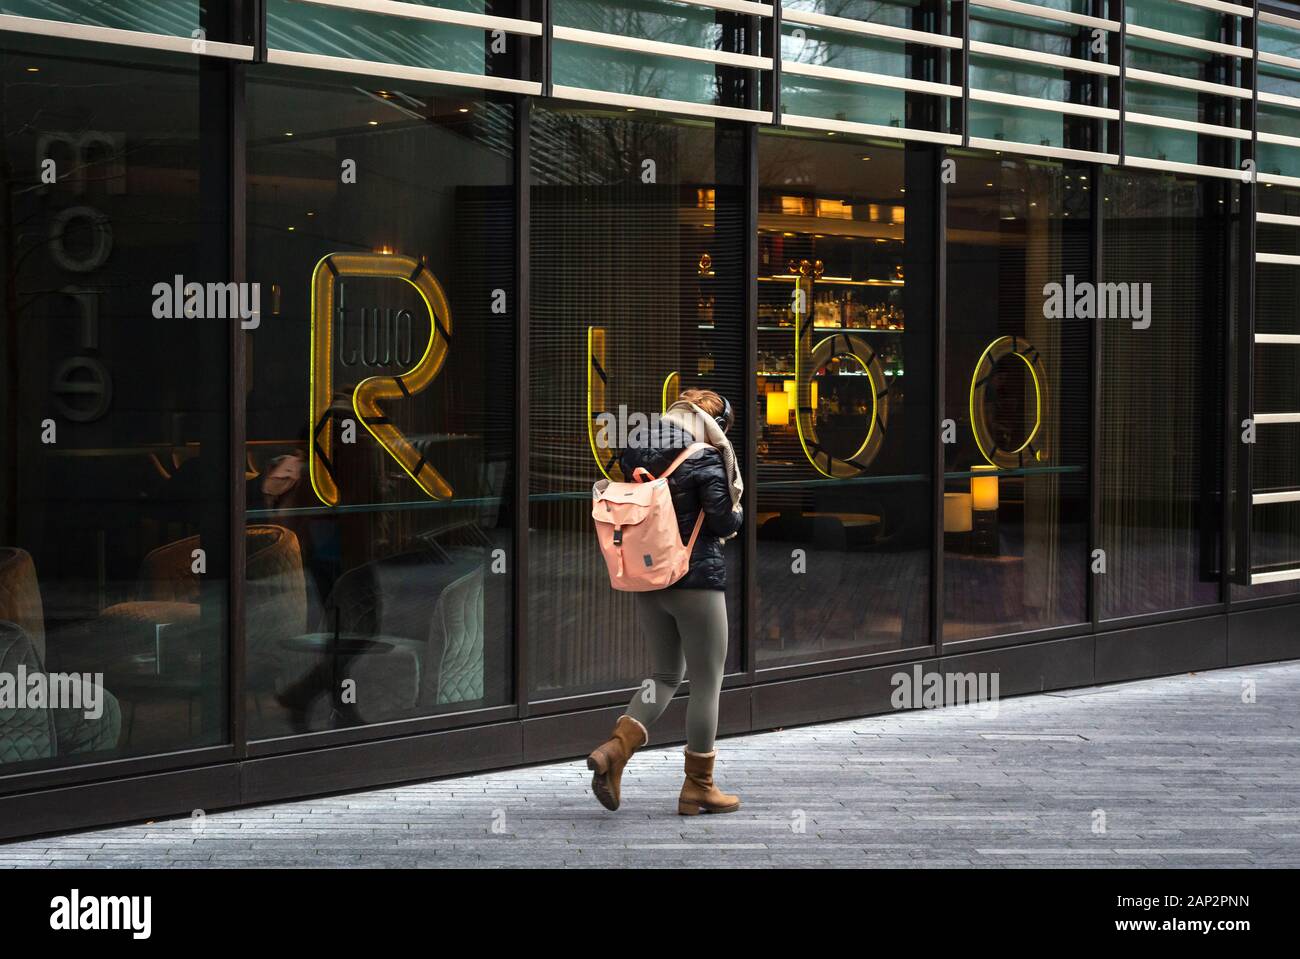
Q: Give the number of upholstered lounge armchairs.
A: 4